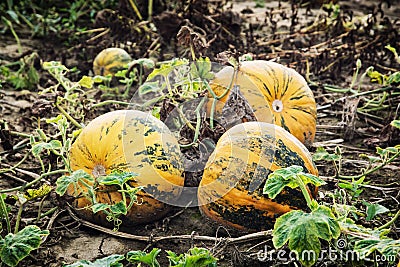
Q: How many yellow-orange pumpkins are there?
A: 4